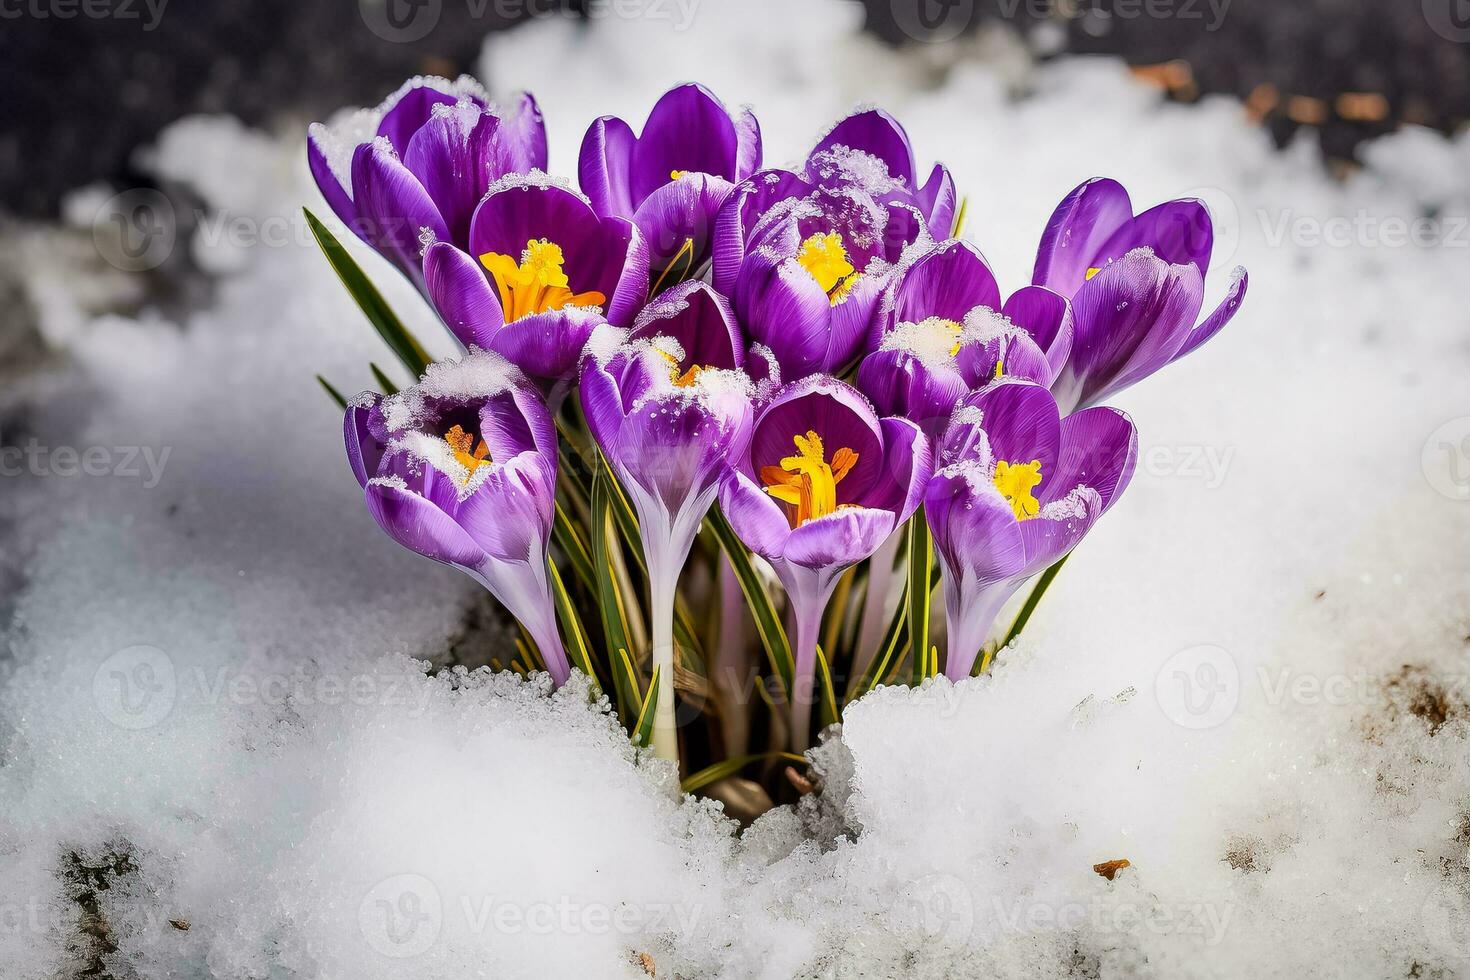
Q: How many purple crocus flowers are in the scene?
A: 11